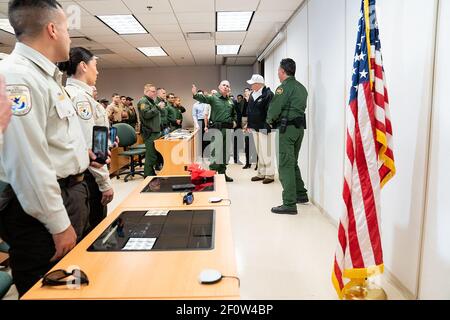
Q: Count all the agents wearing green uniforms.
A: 6